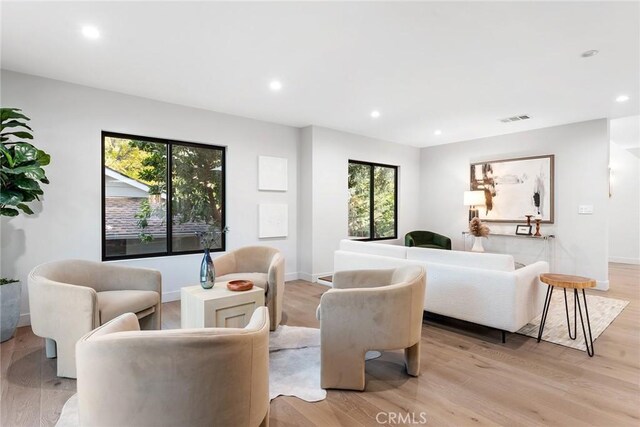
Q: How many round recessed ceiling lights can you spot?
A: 5